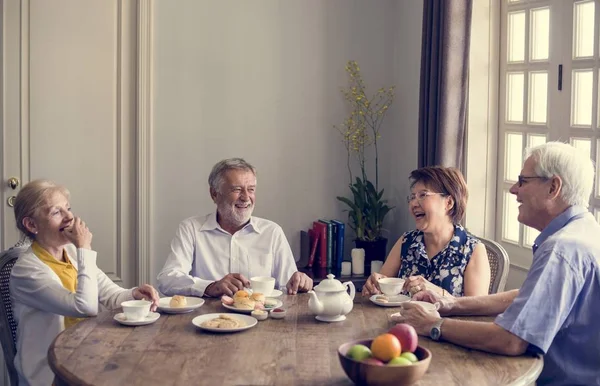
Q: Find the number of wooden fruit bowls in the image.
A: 1